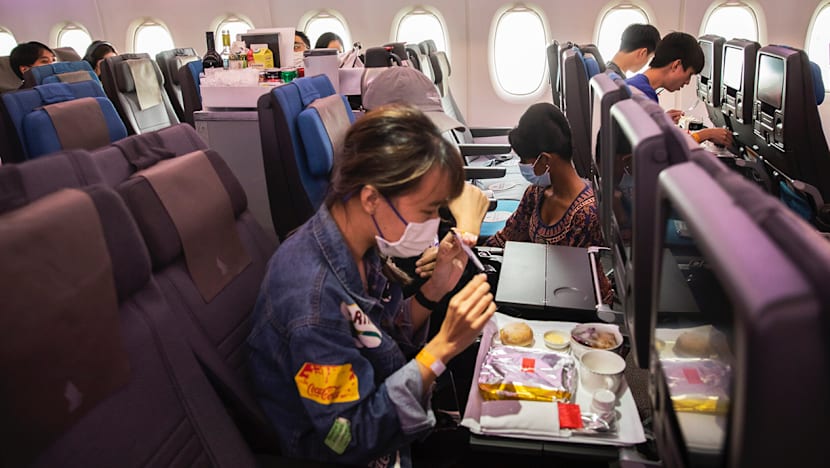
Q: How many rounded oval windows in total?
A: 10